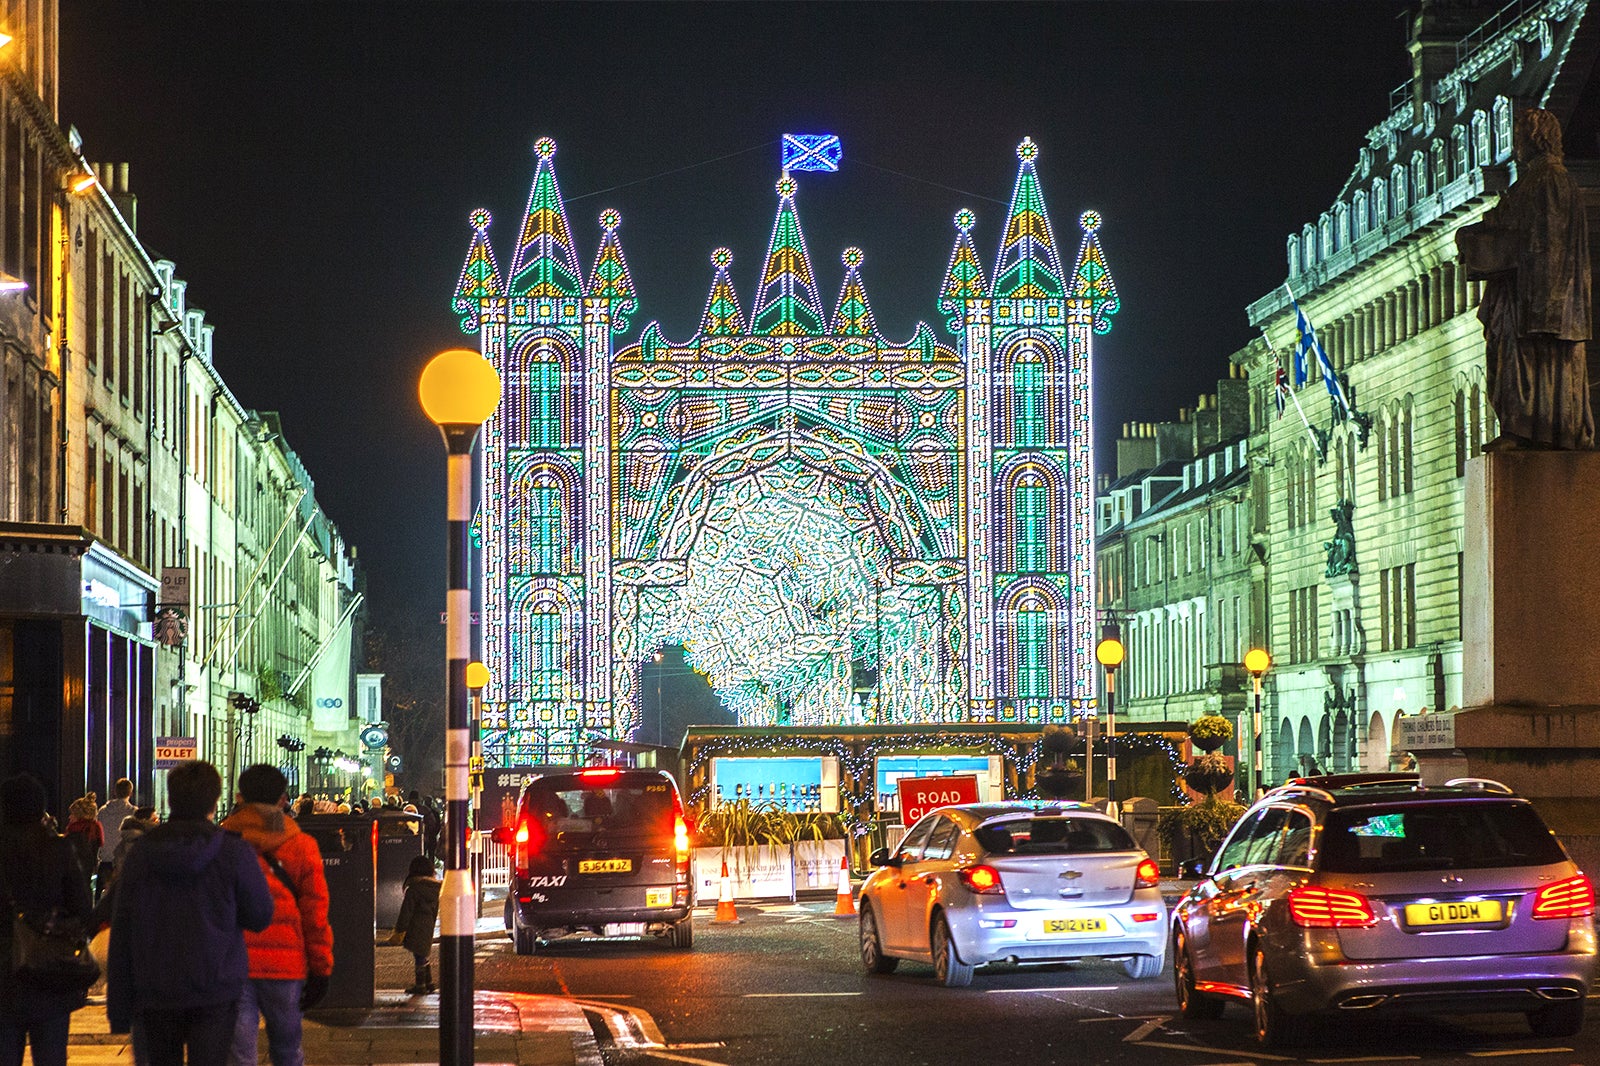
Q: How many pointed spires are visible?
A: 9